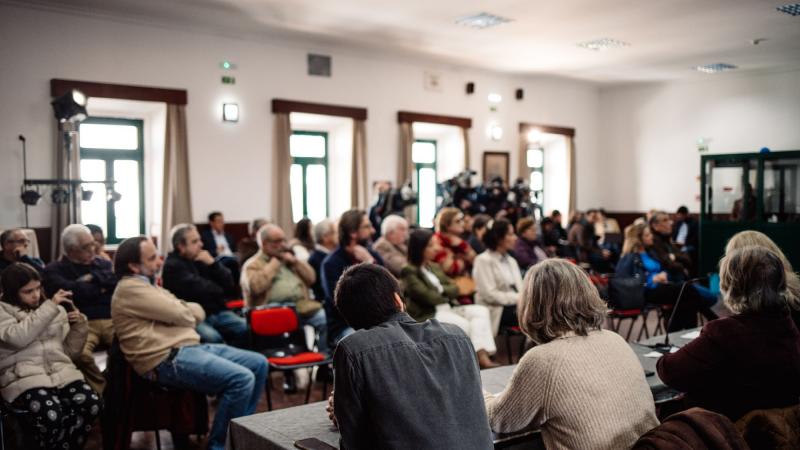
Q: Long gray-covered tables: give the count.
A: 1